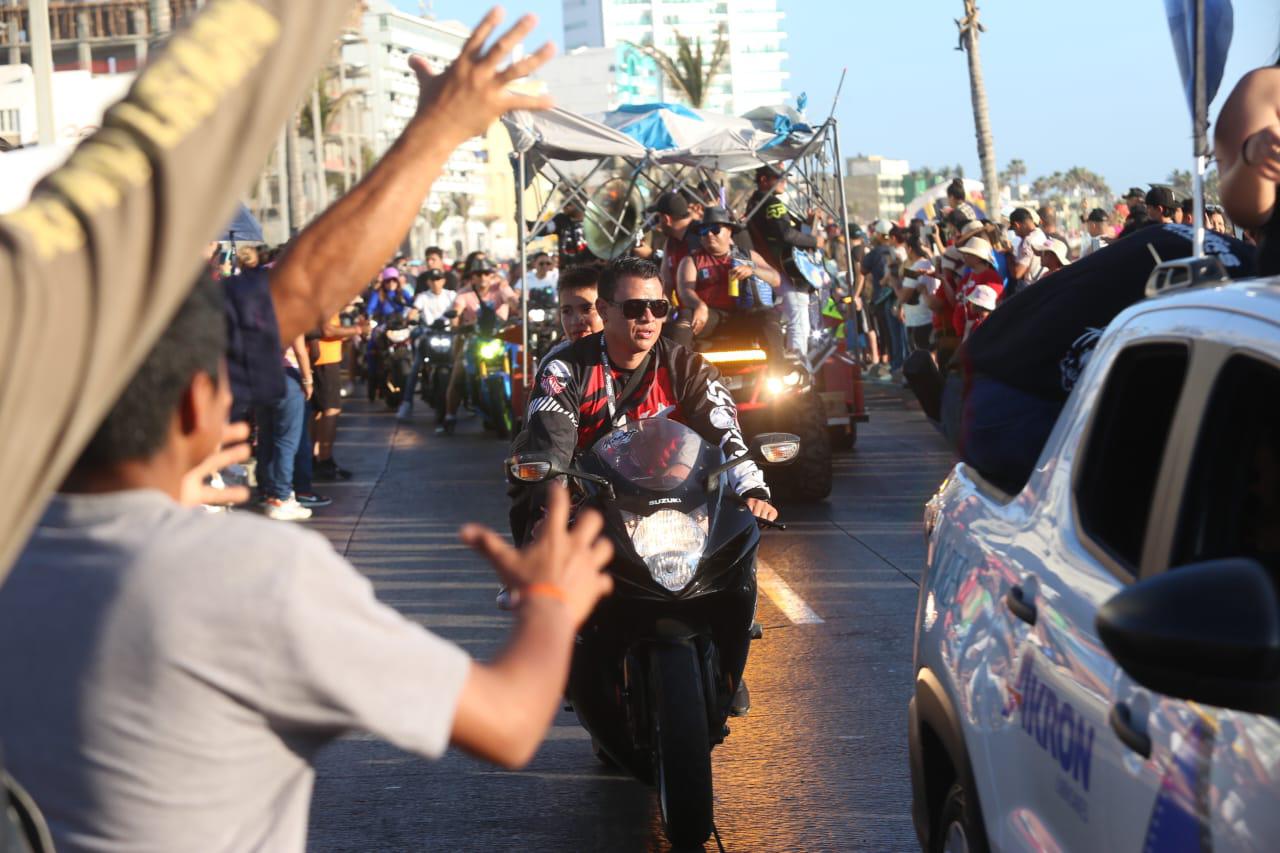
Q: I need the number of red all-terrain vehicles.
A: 1